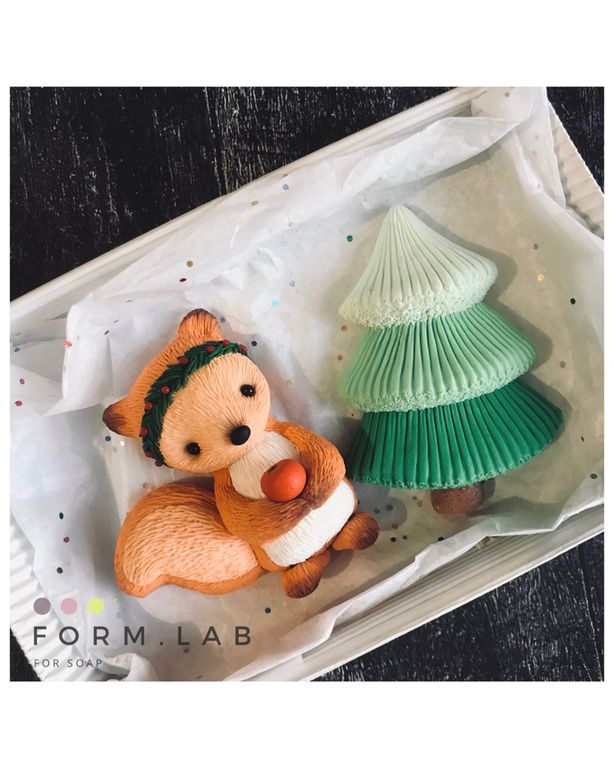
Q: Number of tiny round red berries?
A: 9